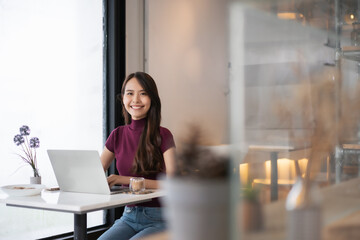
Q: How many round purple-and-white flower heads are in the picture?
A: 3